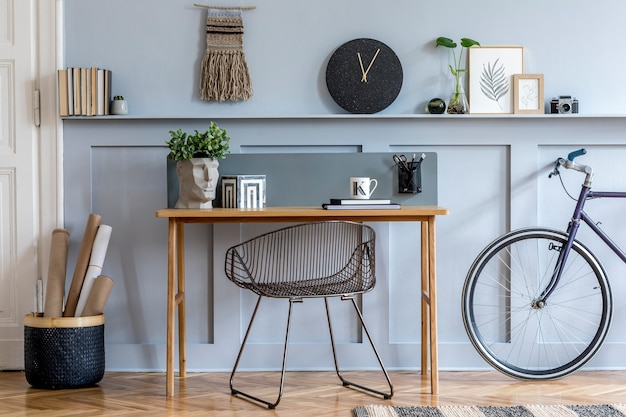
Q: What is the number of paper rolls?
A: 4